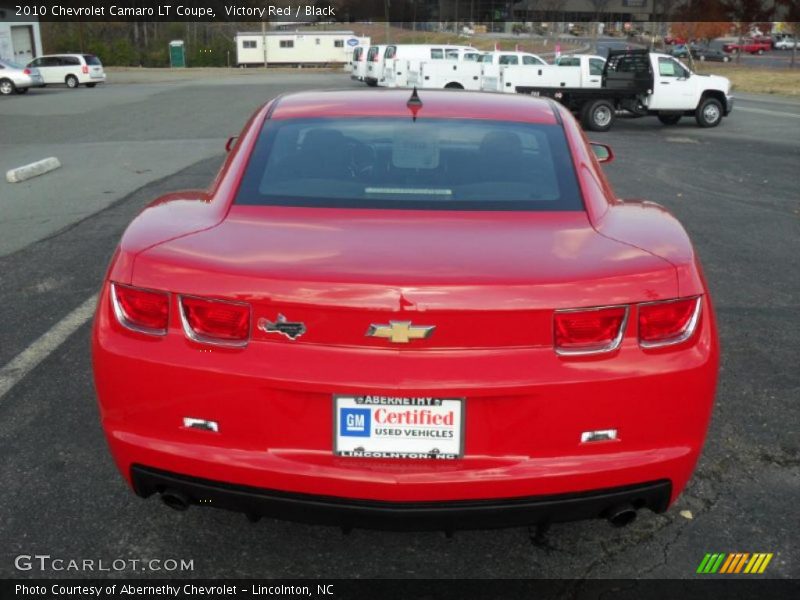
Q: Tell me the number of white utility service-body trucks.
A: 3